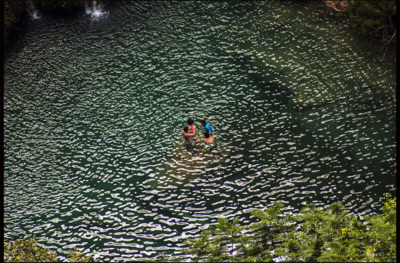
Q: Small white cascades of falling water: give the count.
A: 2